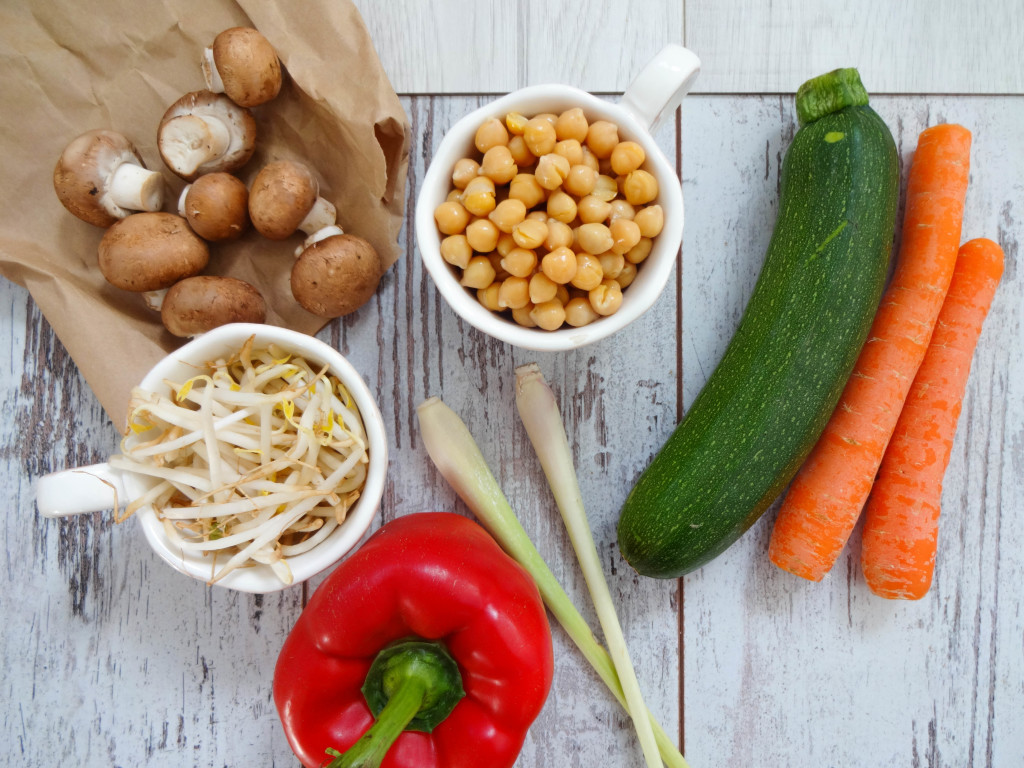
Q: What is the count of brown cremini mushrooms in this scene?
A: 8